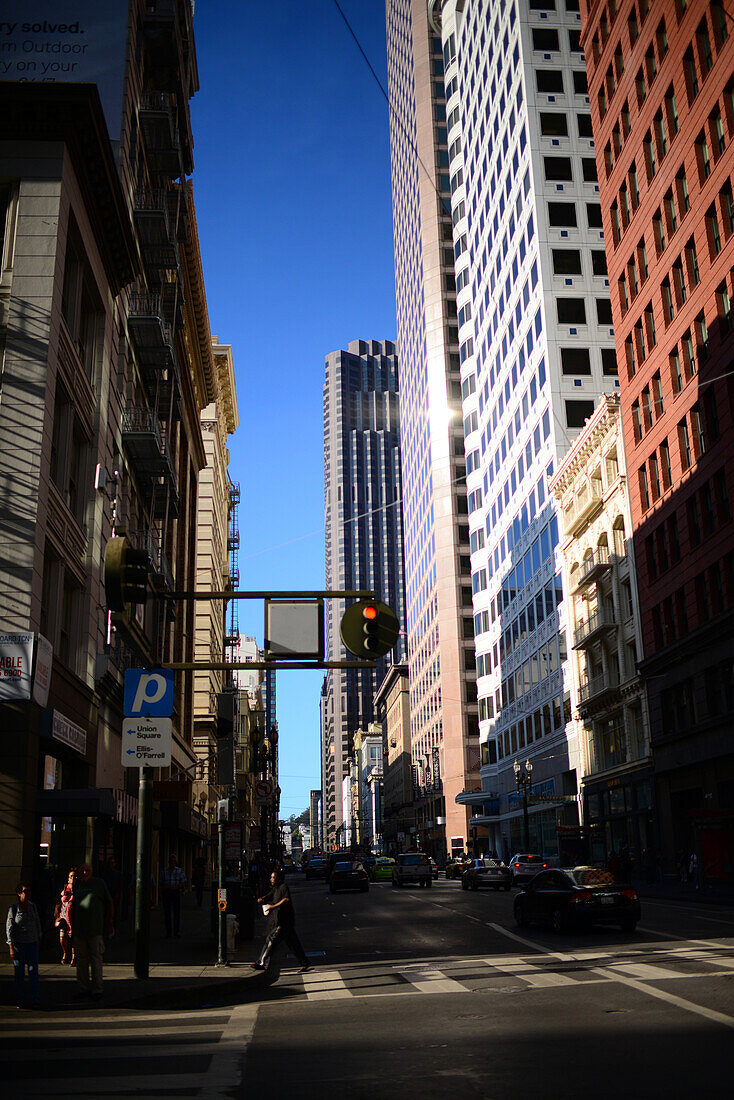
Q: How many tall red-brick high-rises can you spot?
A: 1